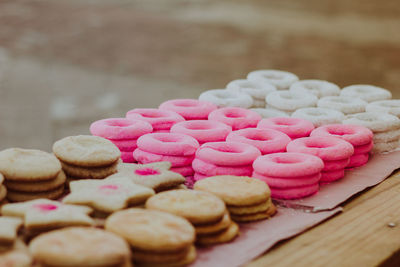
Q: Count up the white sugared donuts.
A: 11